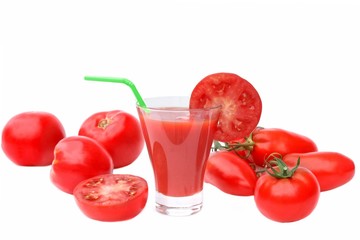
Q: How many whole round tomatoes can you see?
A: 4